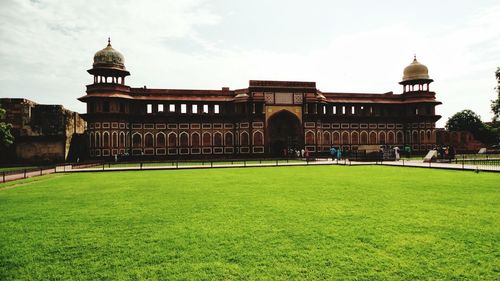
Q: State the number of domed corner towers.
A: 2